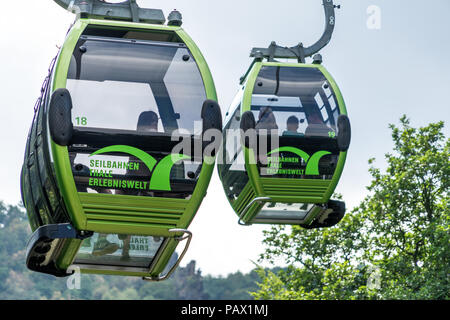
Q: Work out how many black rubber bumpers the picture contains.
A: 4